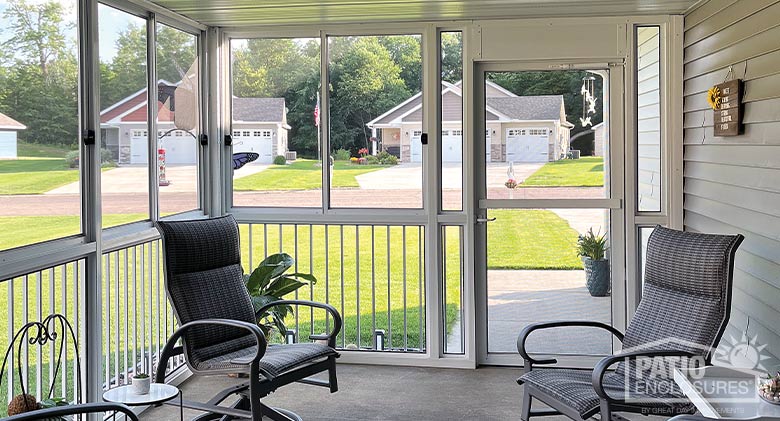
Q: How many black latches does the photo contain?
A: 4